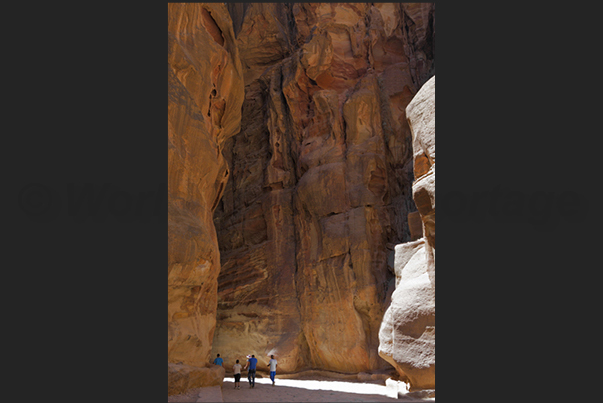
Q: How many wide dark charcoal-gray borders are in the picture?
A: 2